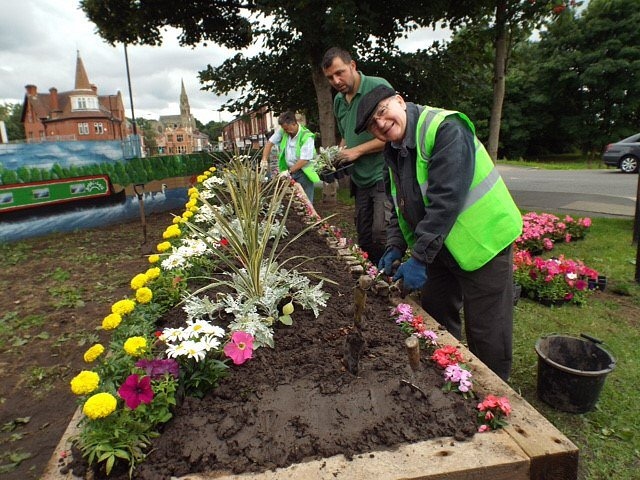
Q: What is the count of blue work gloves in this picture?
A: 2